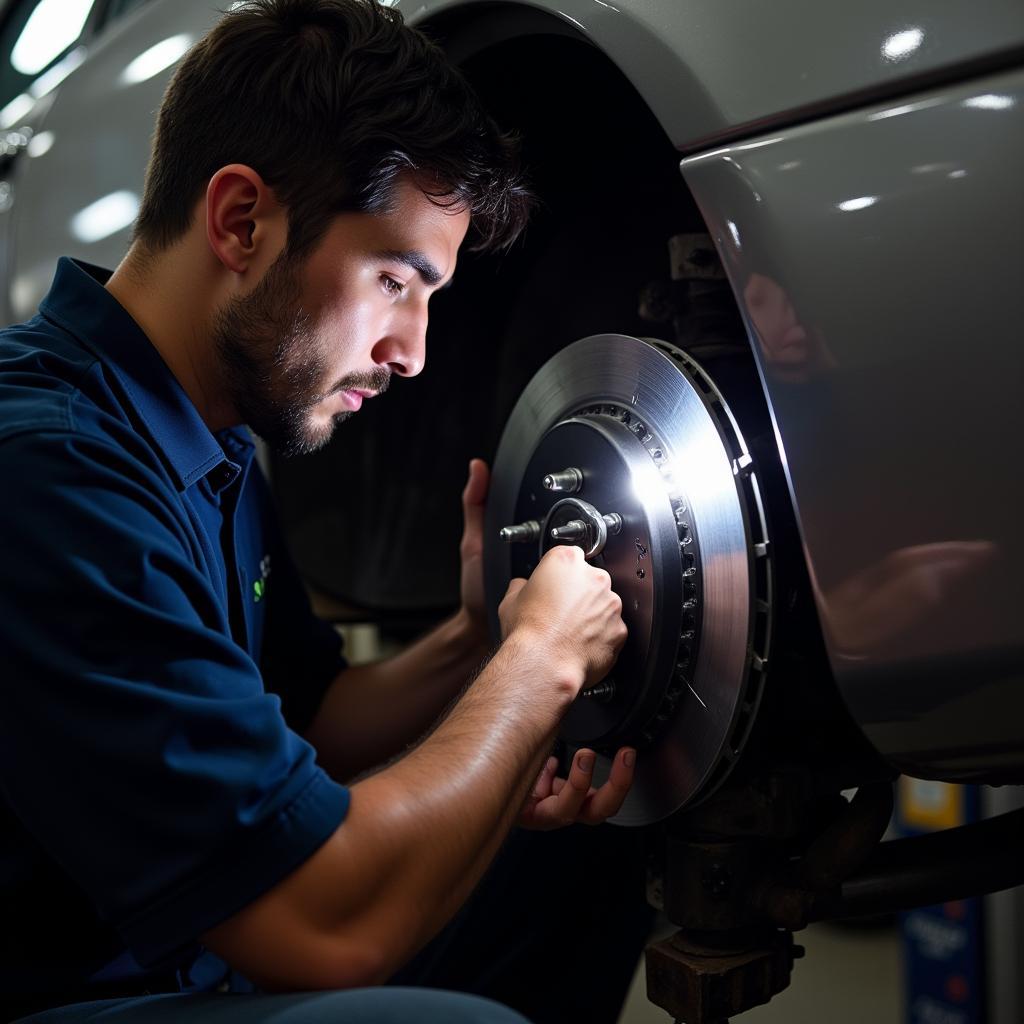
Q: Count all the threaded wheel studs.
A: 5